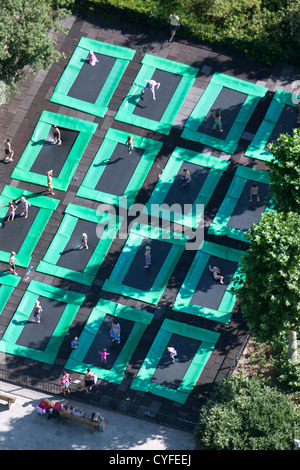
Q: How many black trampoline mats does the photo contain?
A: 15